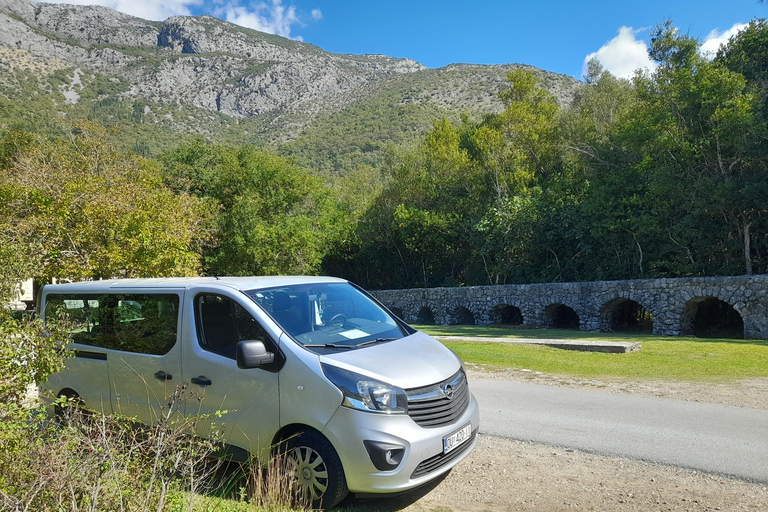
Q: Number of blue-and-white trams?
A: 0